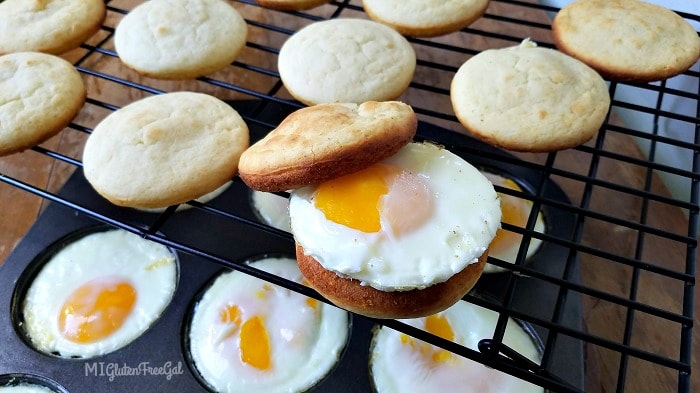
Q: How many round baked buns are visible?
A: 11